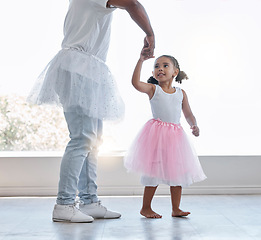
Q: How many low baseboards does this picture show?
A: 1